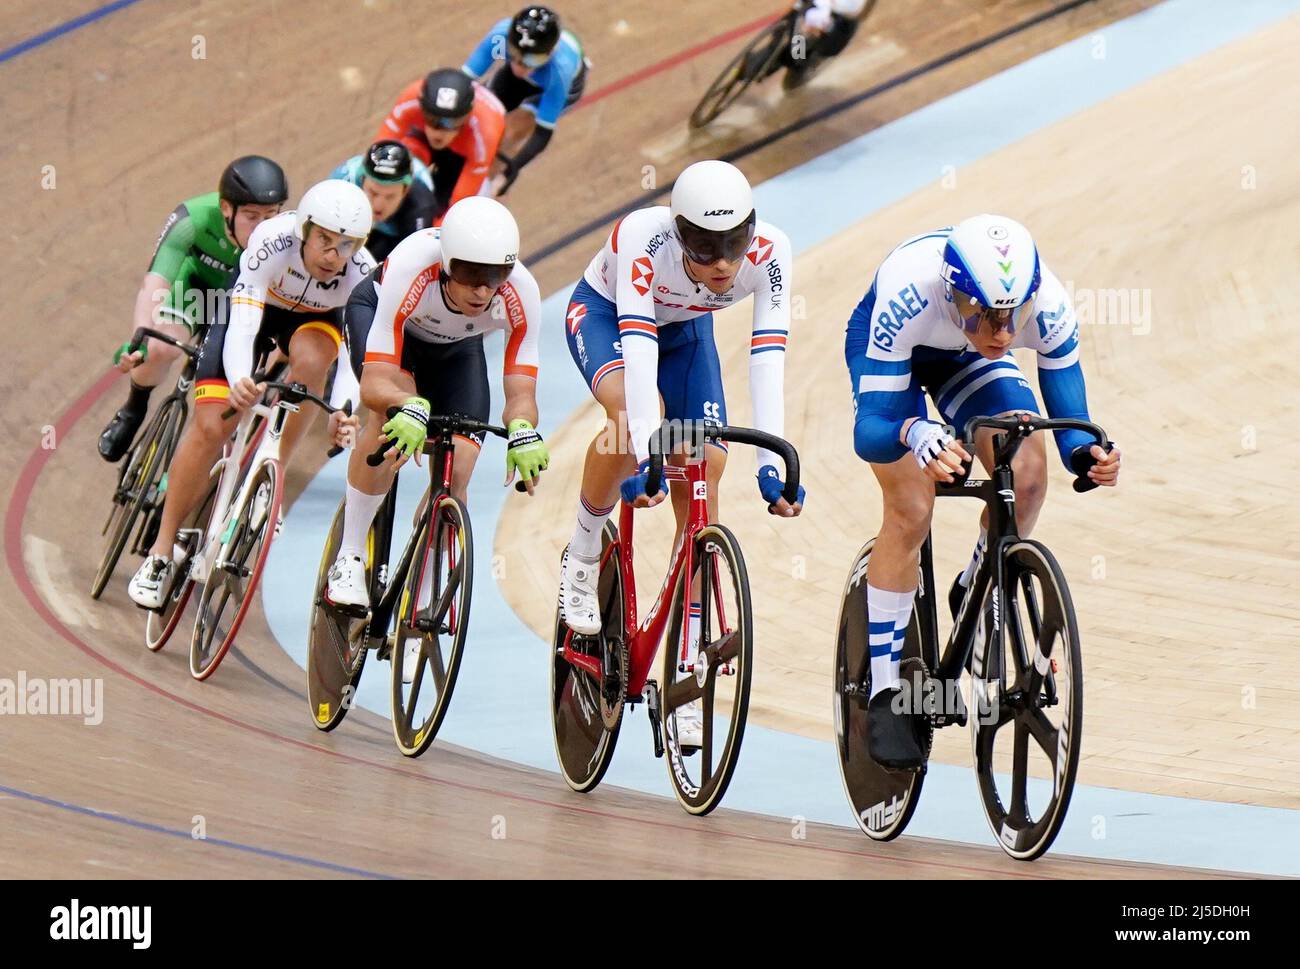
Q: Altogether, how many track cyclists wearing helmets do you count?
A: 8